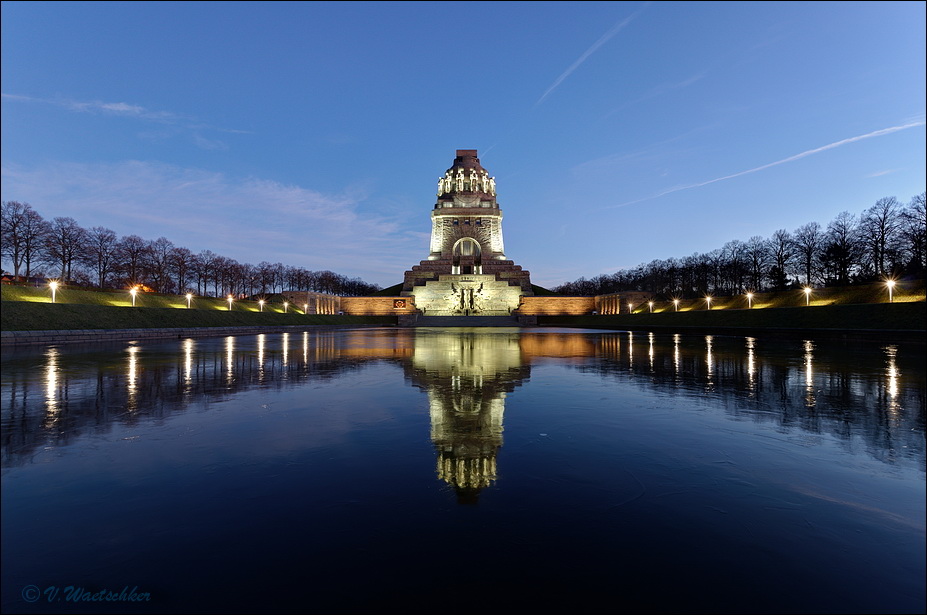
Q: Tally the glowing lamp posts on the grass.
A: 14